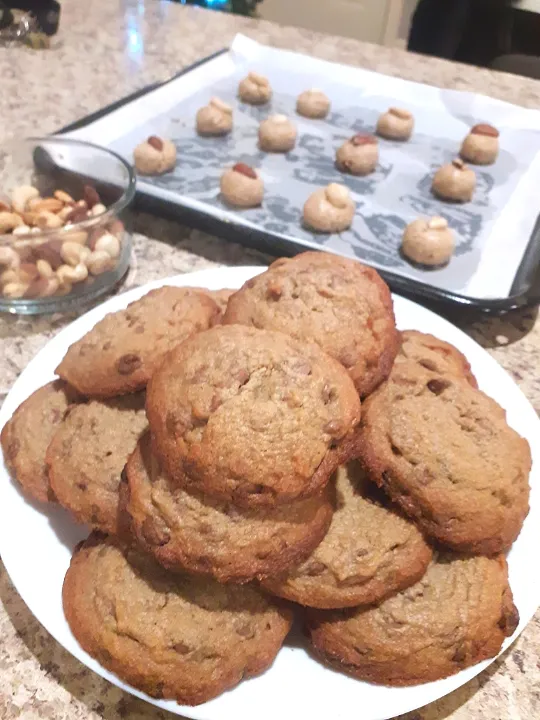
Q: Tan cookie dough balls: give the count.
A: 12